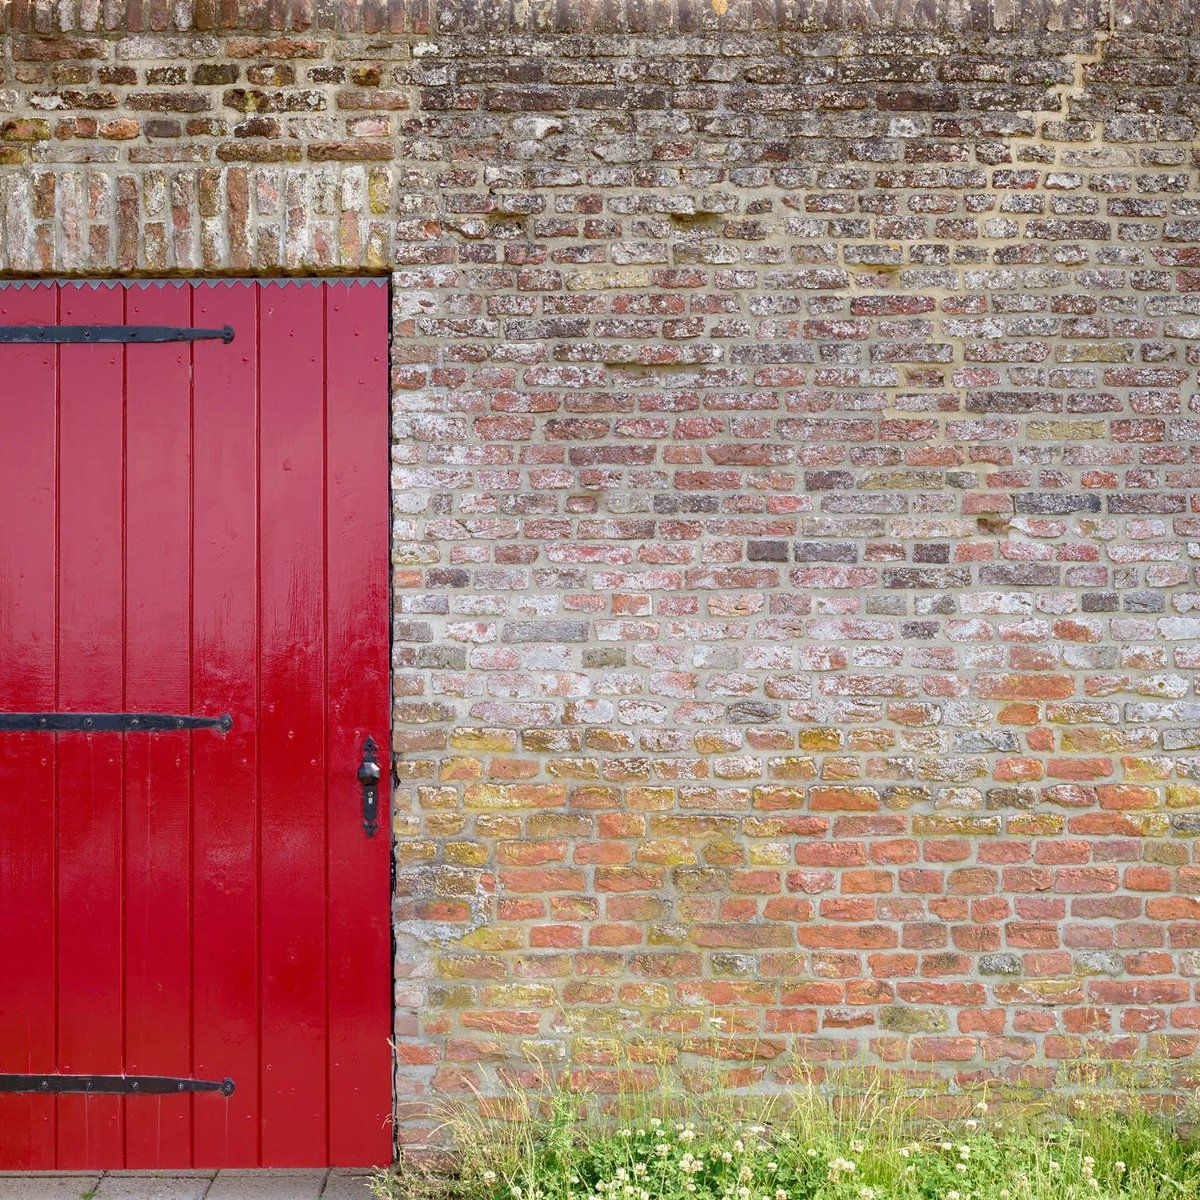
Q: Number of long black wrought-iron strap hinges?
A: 3